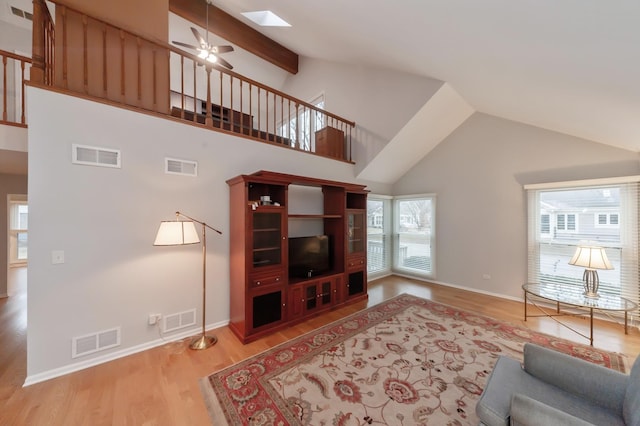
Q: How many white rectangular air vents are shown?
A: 4